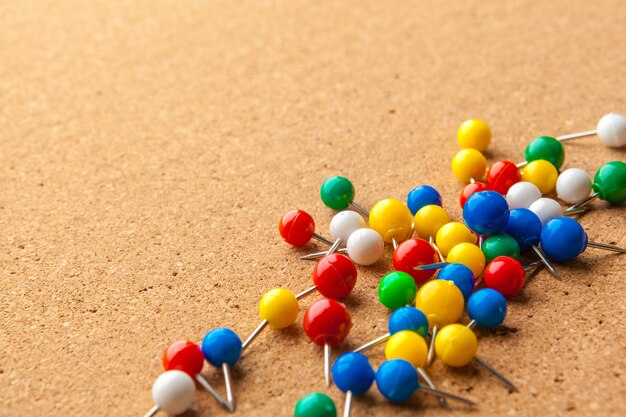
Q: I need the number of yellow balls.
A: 11